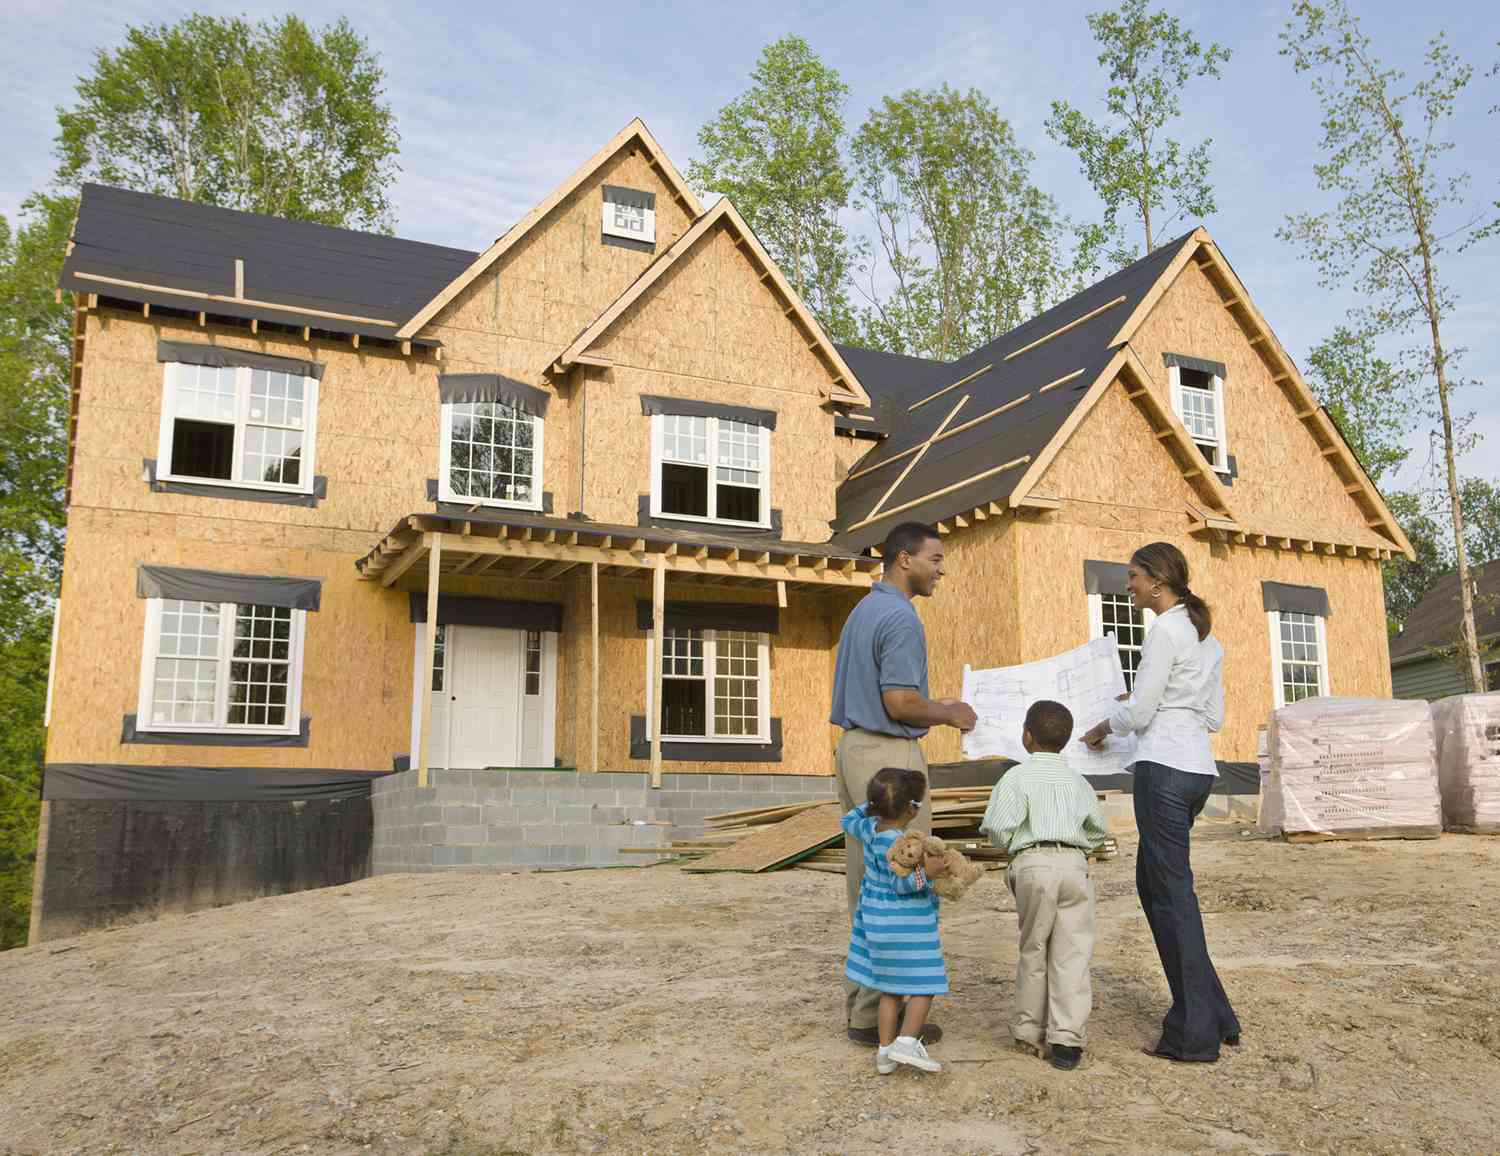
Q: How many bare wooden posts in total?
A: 3